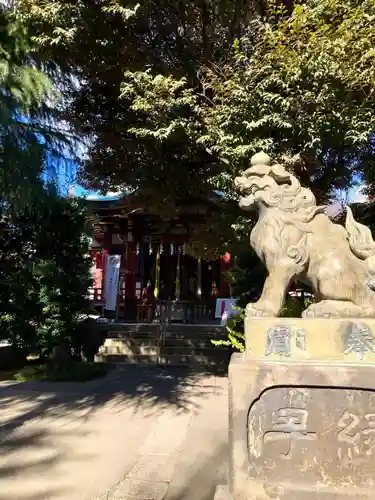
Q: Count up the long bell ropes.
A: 3